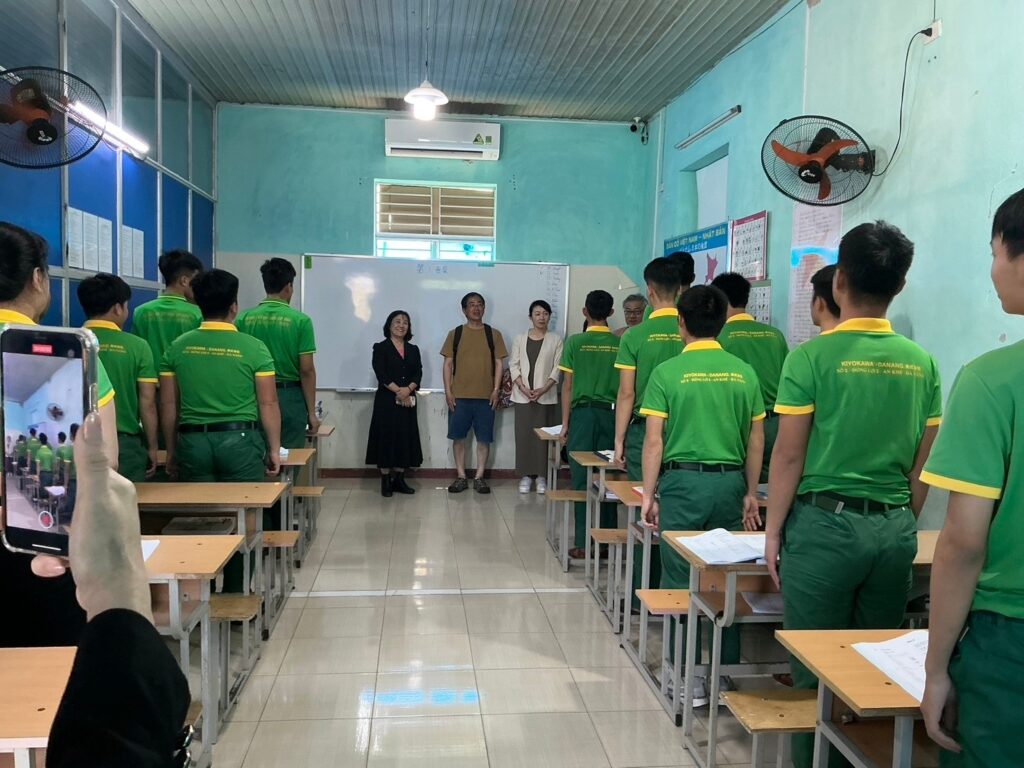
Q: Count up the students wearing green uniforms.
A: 13